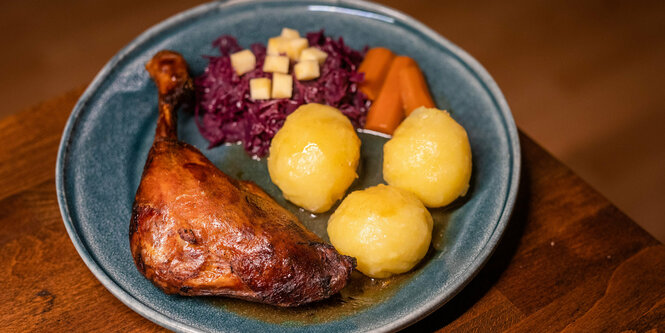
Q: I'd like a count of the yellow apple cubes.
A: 9